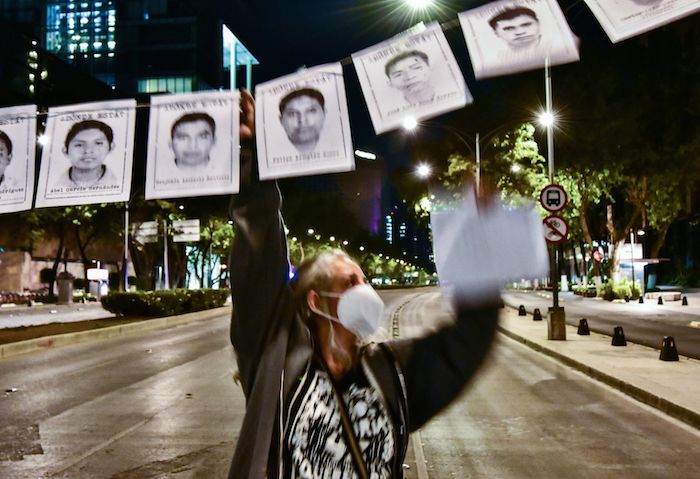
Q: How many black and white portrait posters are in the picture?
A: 7